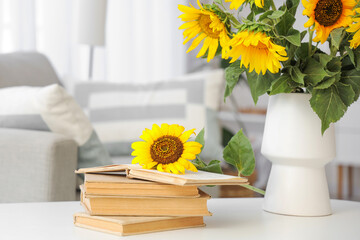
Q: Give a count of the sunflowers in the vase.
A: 5